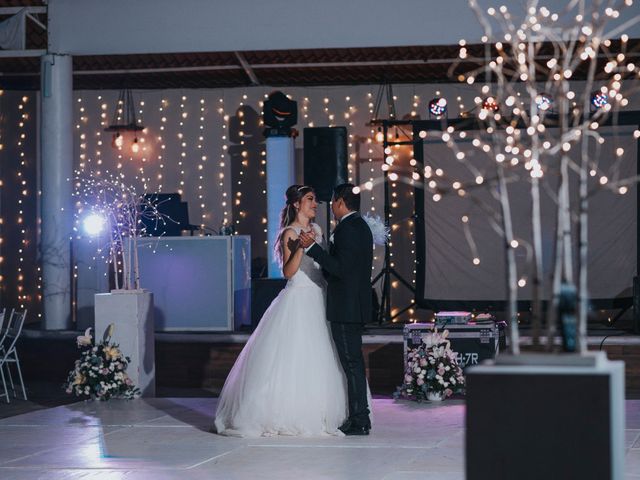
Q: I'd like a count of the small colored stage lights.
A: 4